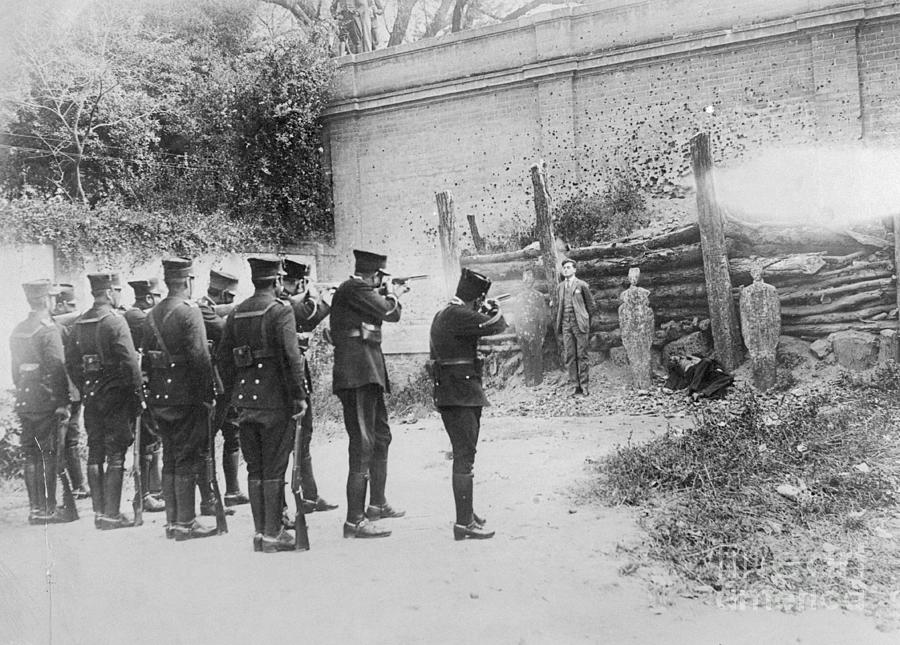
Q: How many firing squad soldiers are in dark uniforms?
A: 10